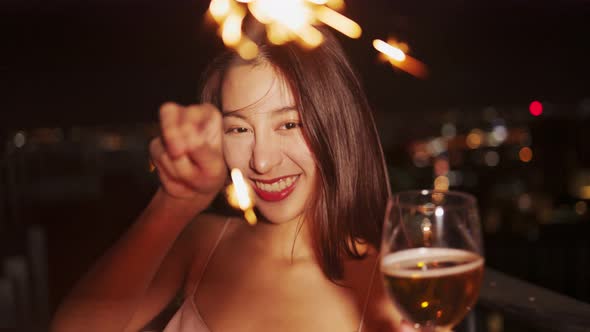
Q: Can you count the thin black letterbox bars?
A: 0